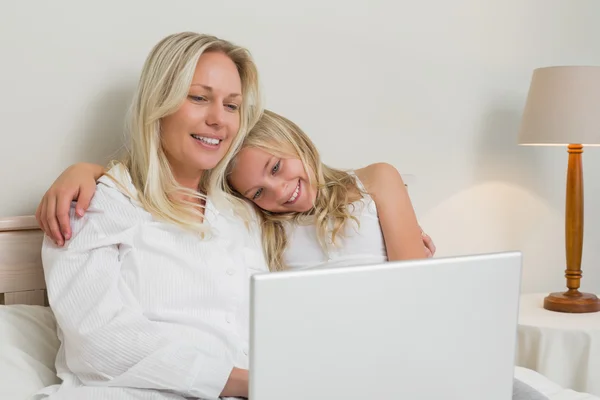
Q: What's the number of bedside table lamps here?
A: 1